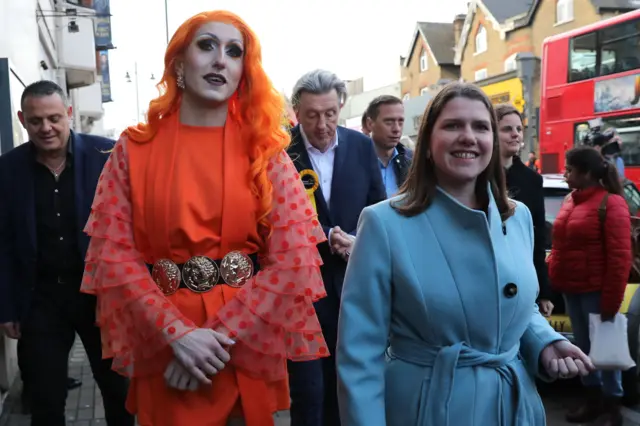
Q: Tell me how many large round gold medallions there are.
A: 3